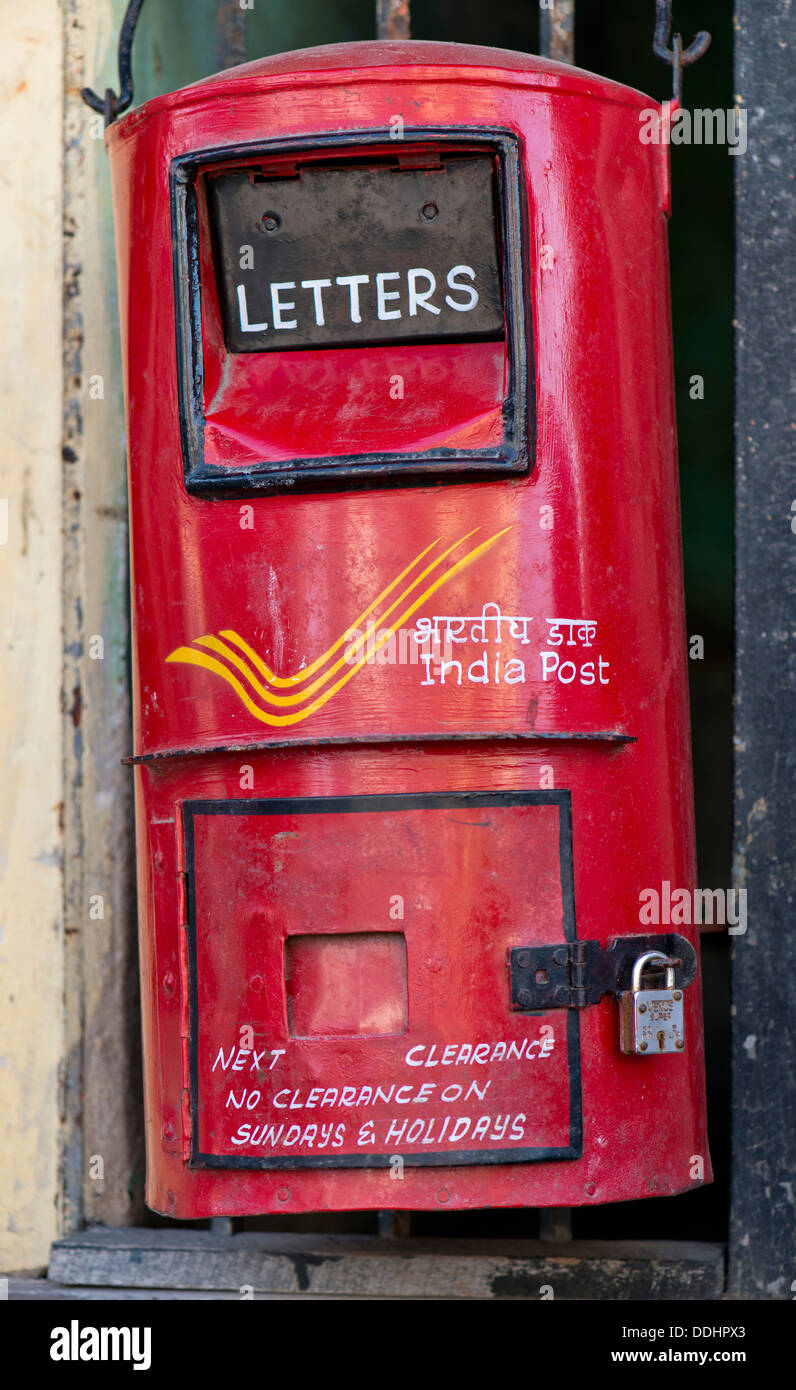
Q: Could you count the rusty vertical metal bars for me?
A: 3